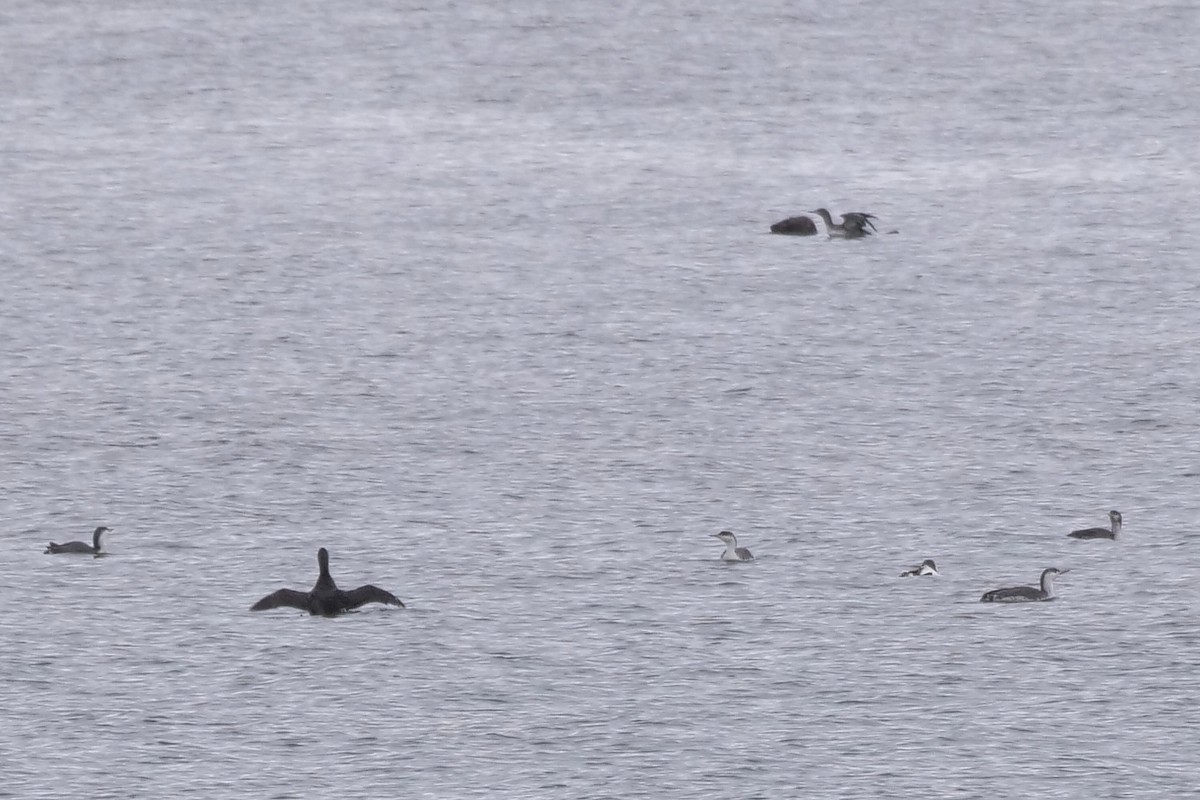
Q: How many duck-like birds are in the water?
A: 7